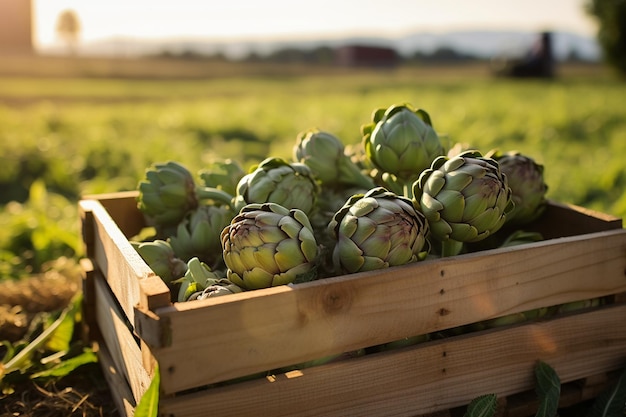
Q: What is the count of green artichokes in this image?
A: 12